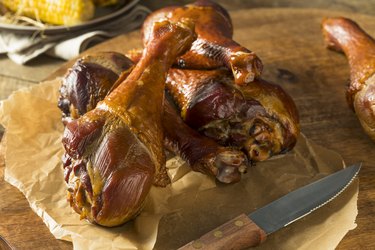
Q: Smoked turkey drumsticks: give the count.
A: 5